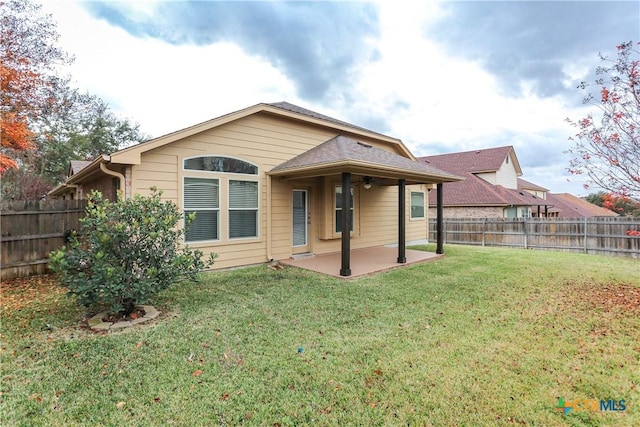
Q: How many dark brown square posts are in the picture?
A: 3